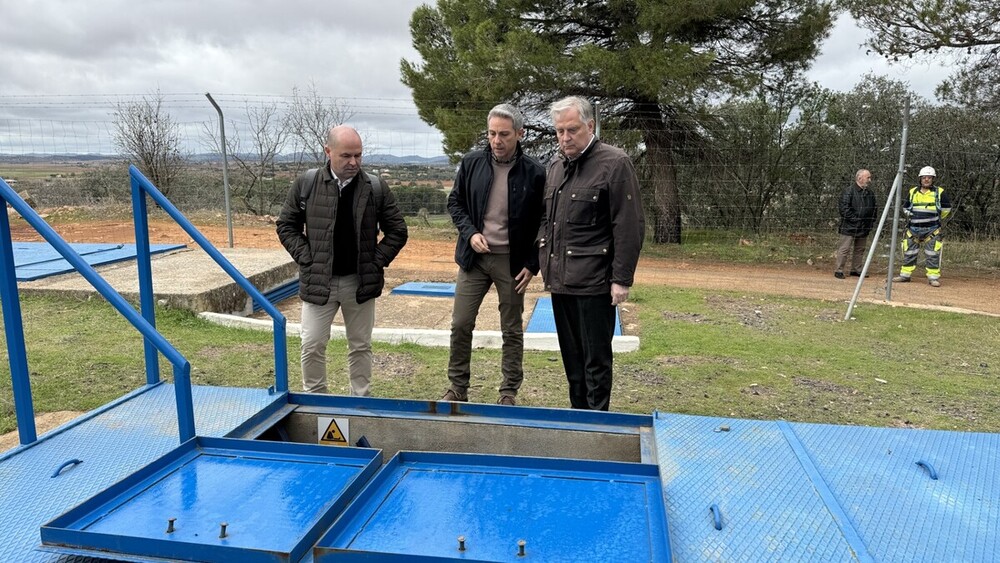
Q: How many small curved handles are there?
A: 3